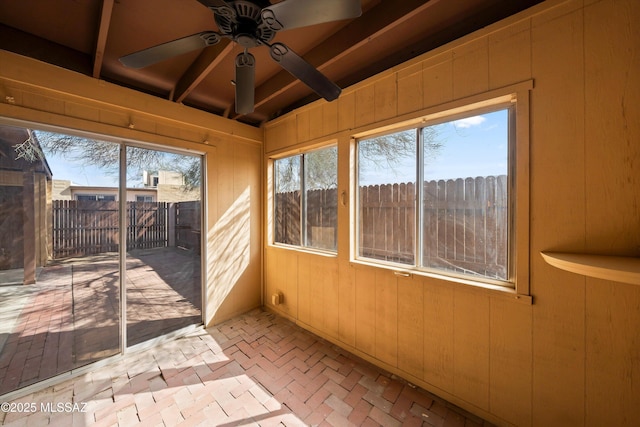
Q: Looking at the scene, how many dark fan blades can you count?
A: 5